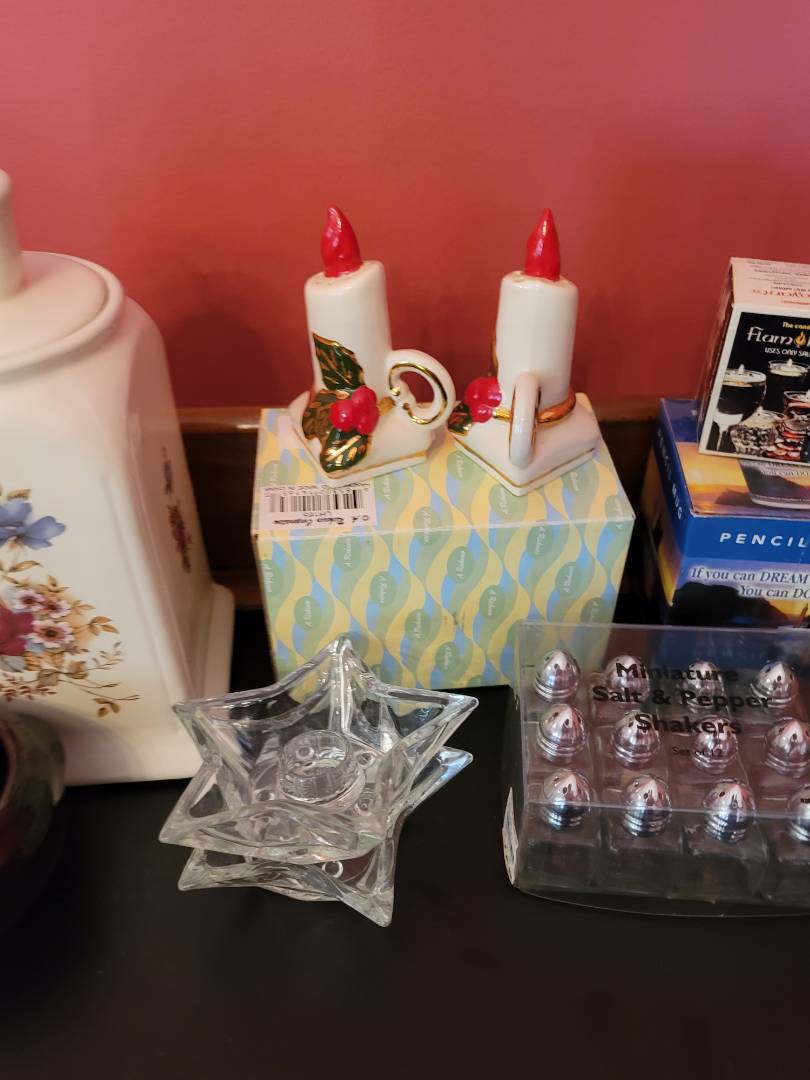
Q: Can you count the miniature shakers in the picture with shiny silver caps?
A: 12